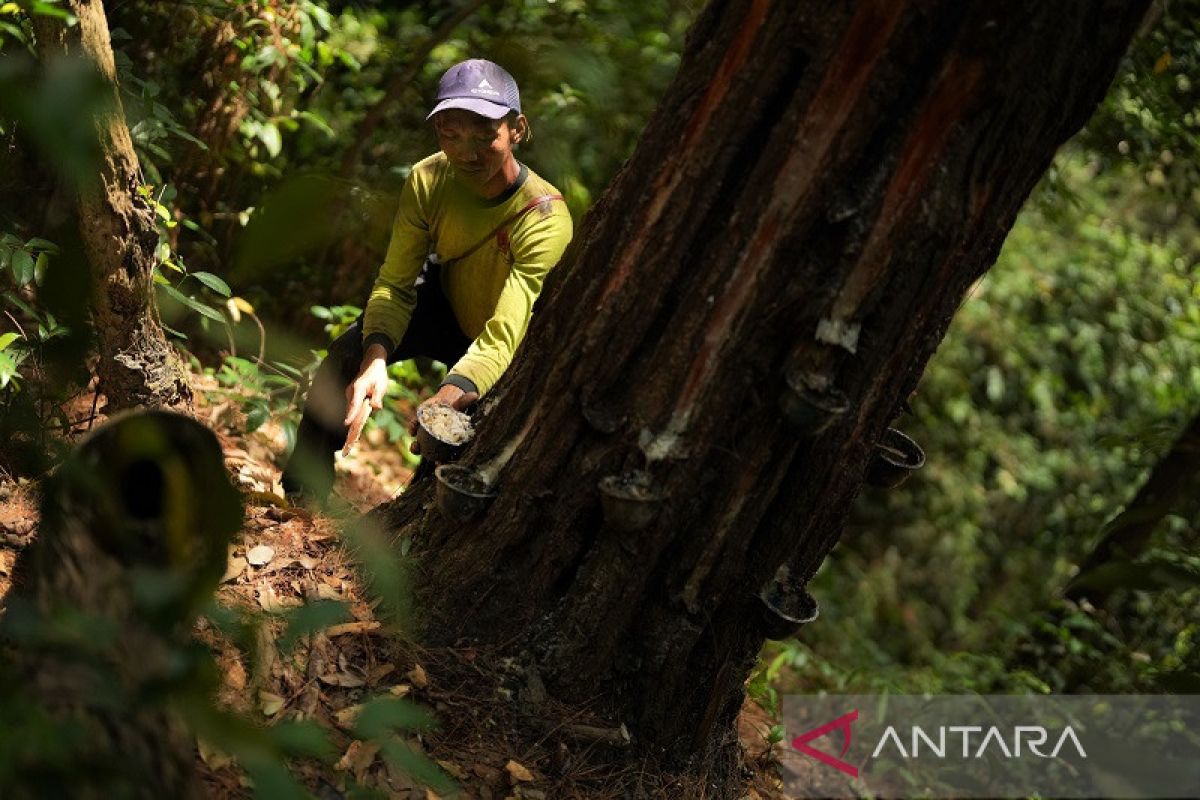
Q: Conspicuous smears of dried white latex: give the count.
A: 3